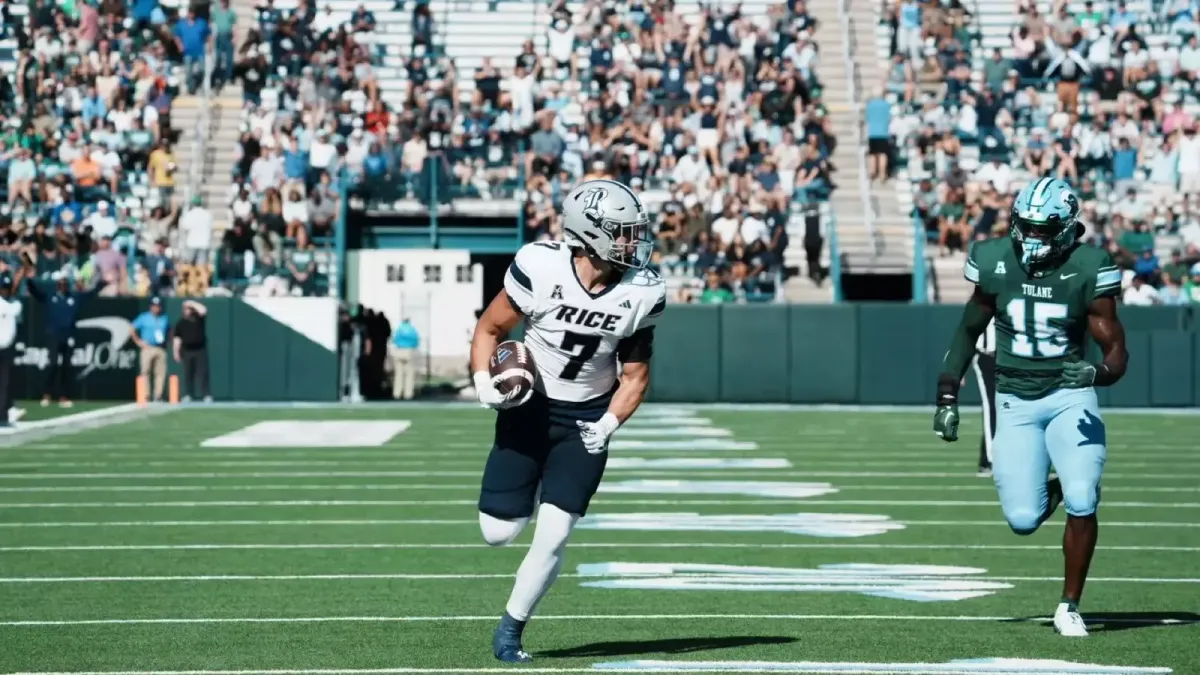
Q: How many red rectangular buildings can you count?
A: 0